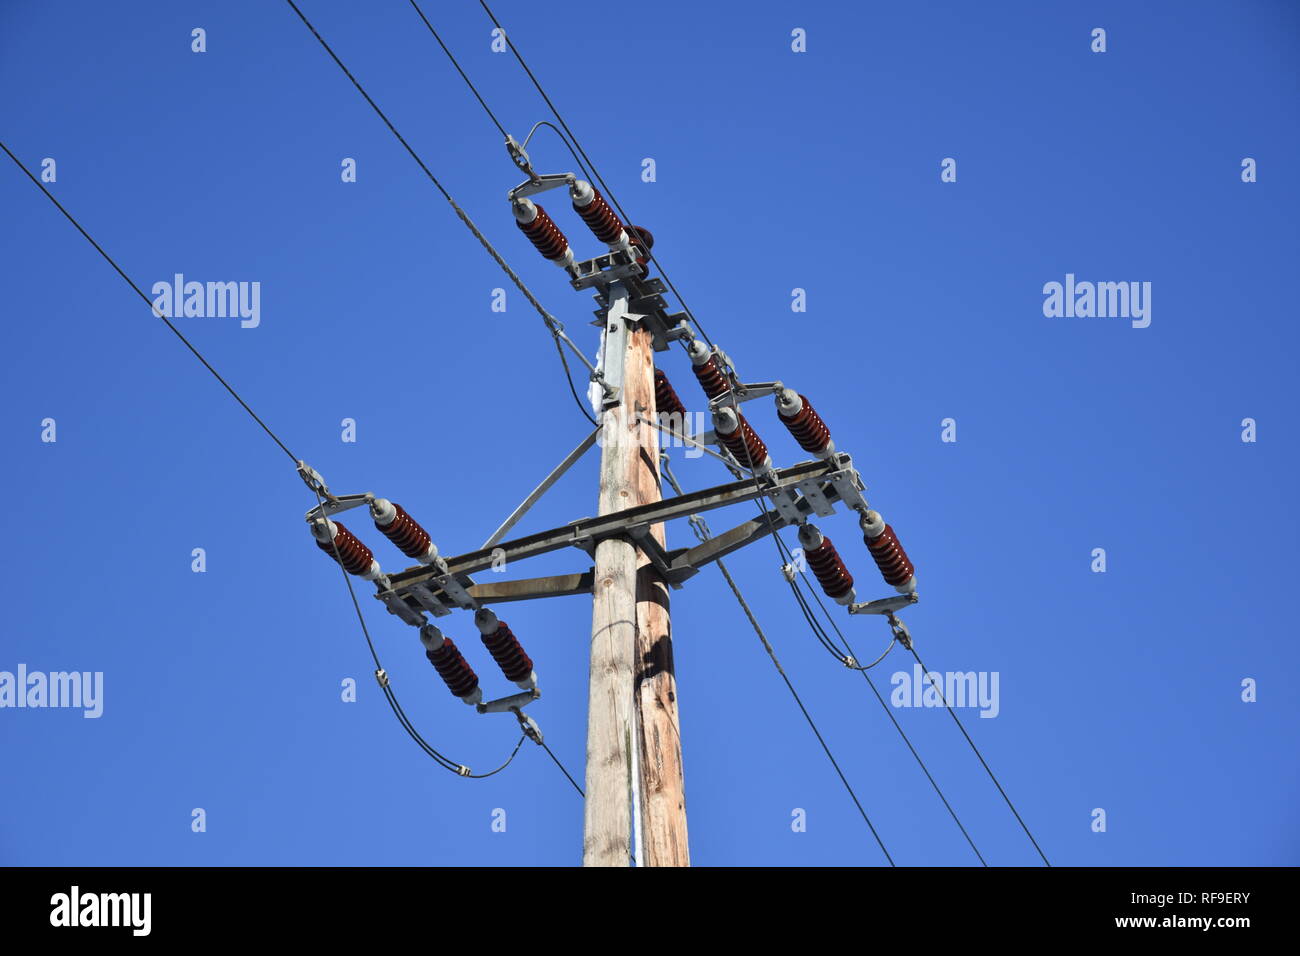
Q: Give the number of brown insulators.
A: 13